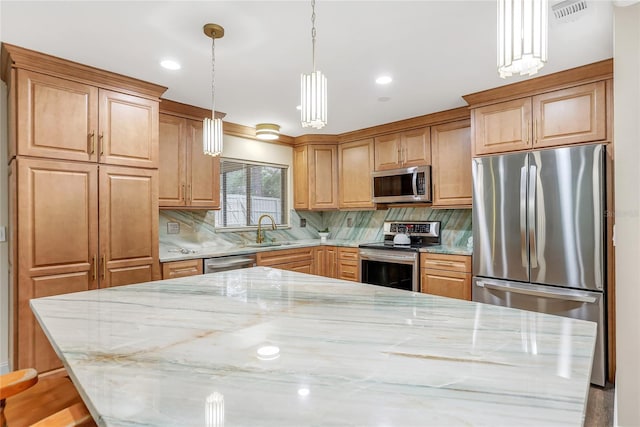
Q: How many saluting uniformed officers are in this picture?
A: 0